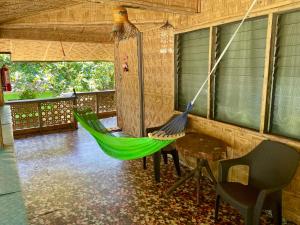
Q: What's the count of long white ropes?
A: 1